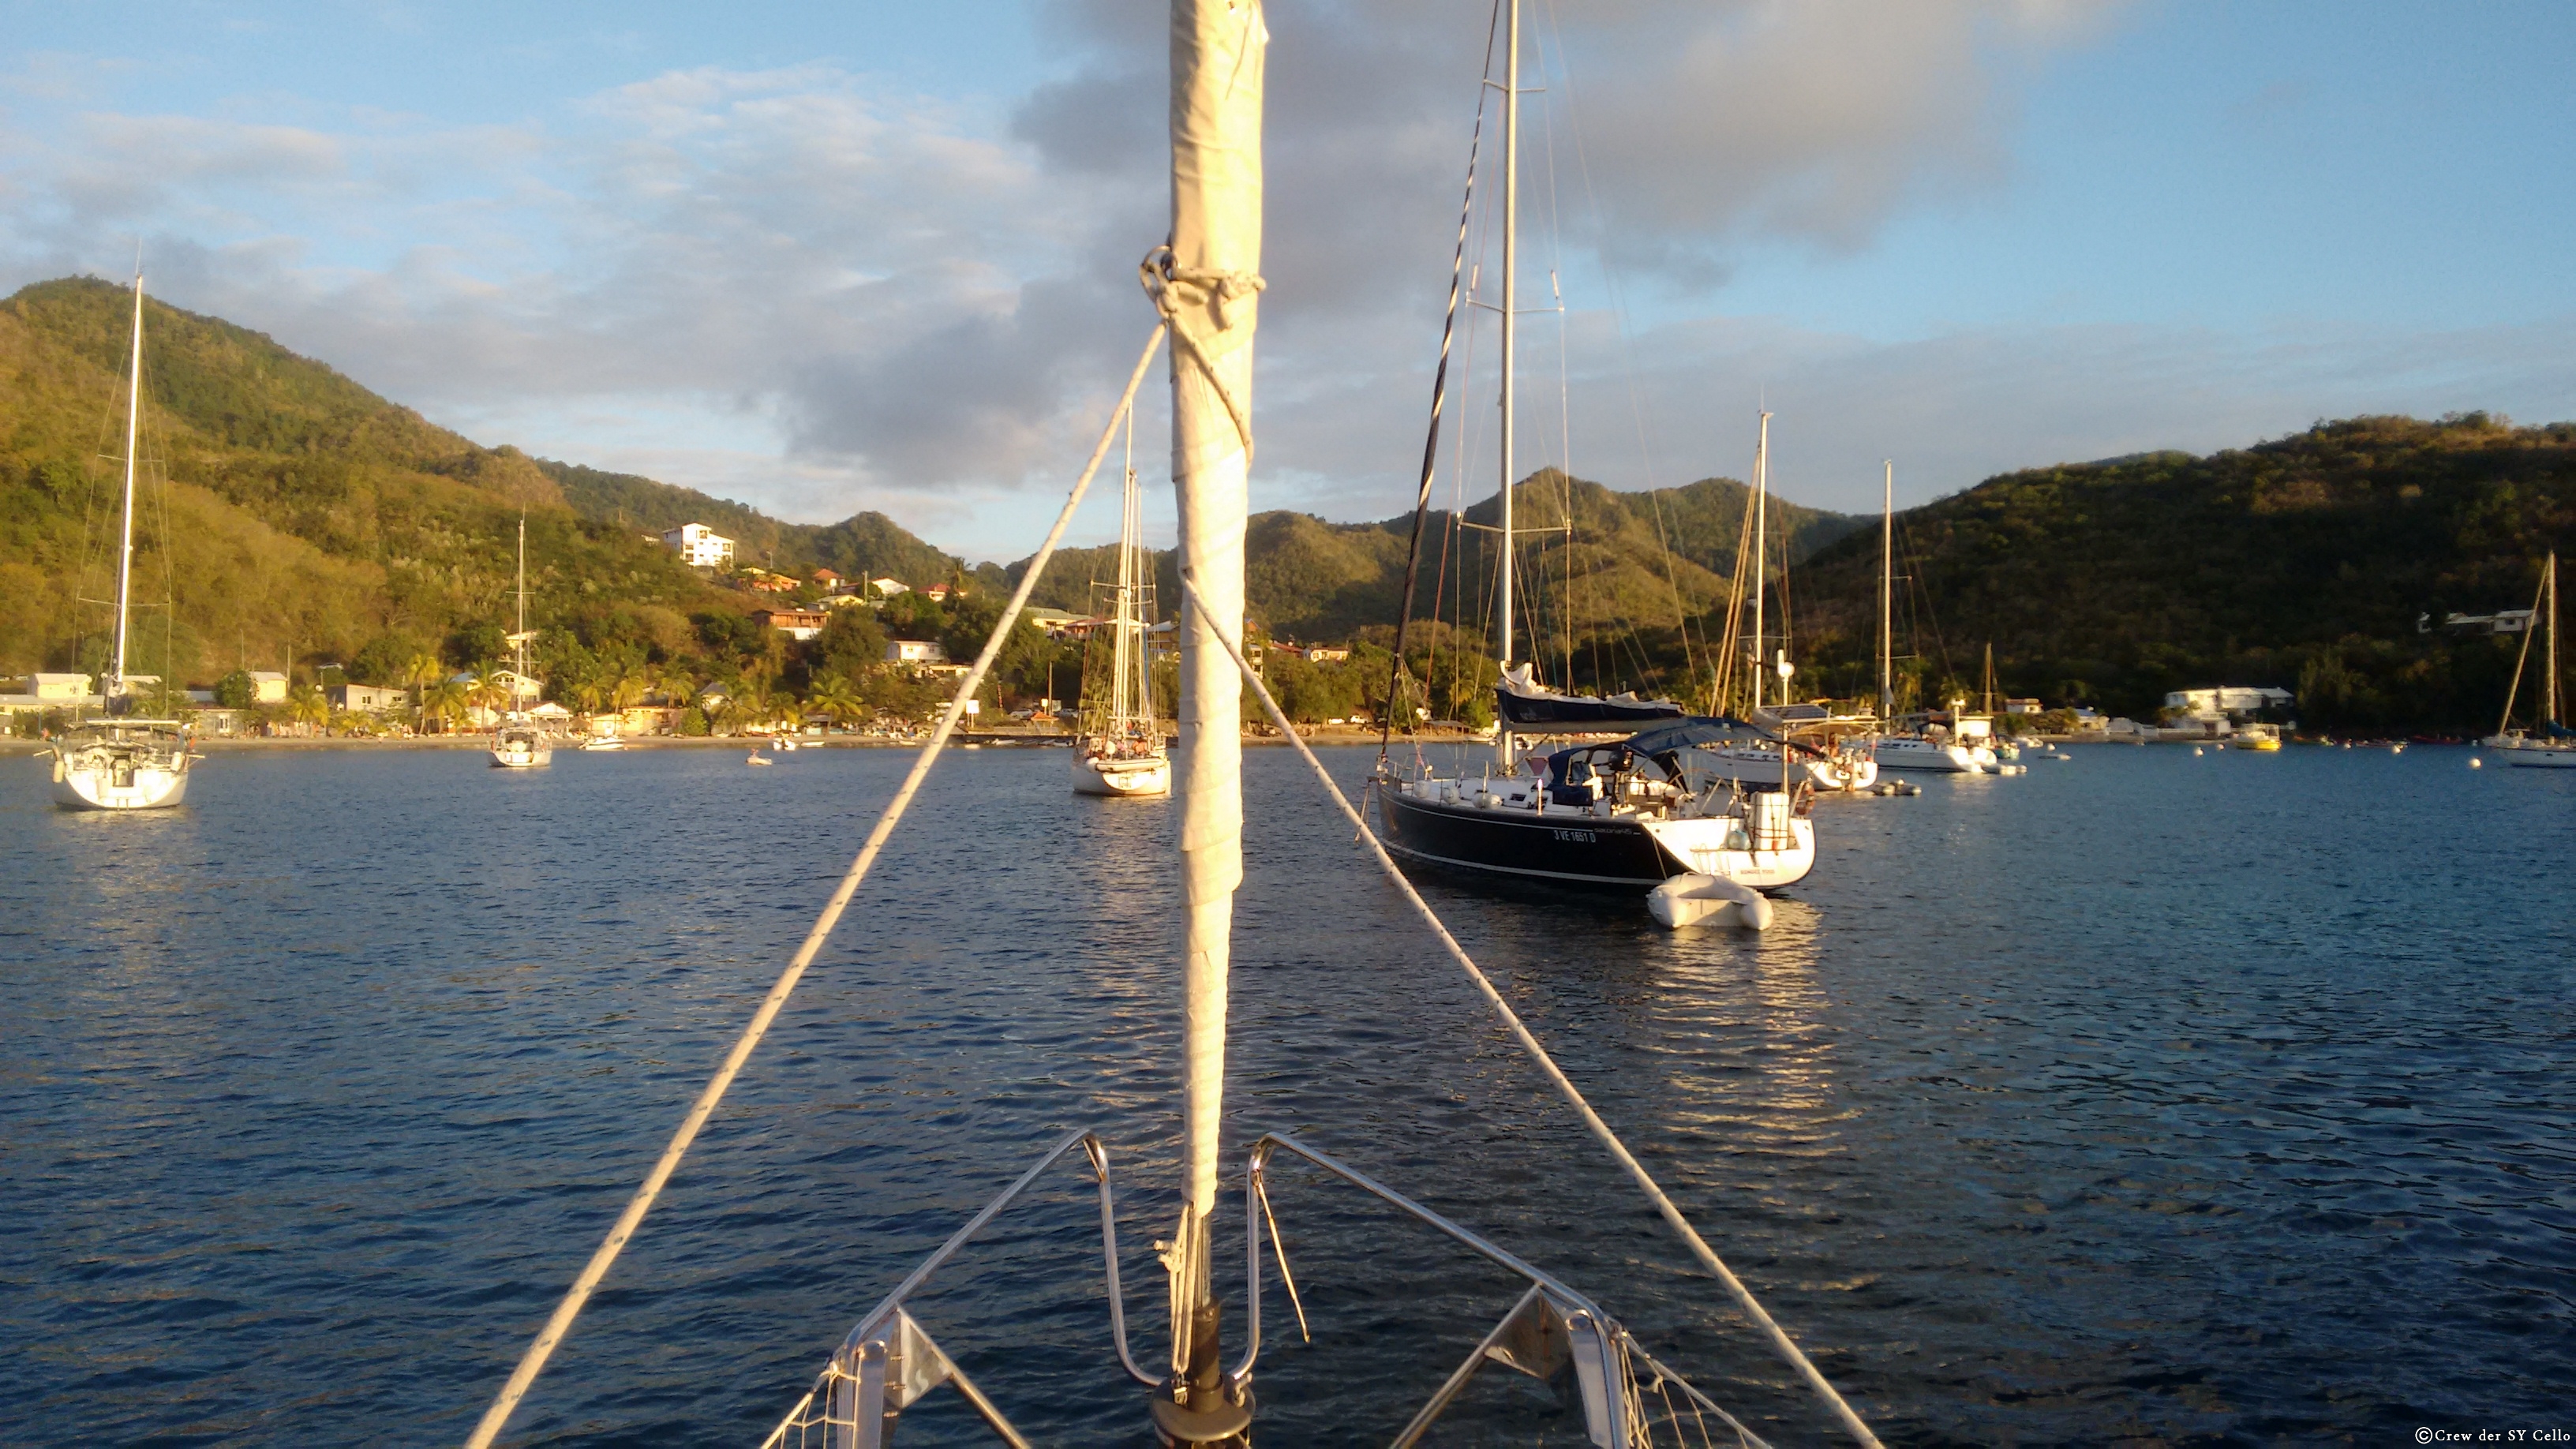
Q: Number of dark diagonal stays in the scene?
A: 1